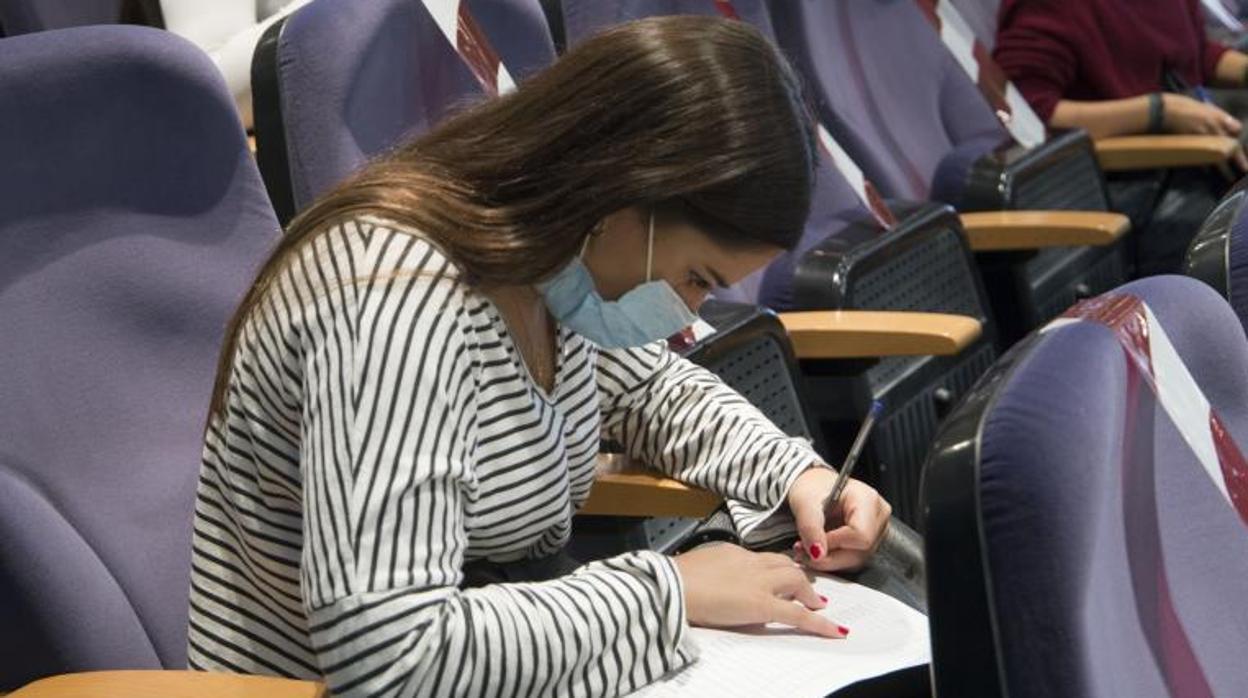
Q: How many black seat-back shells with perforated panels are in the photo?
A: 3